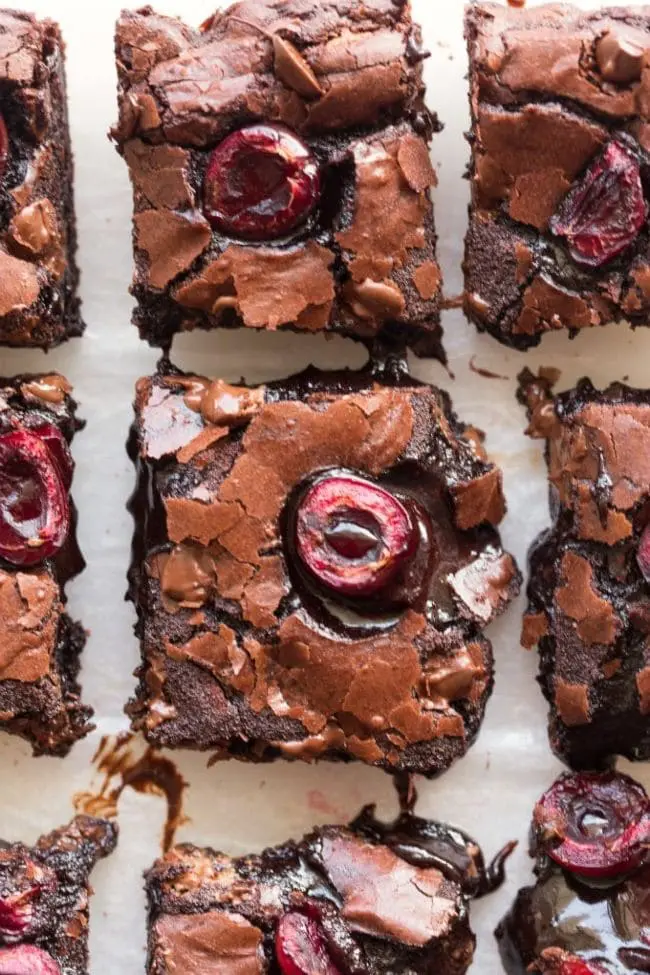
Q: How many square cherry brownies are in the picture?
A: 9